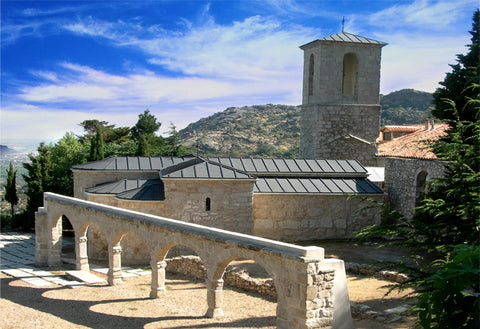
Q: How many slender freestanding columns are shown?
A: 4